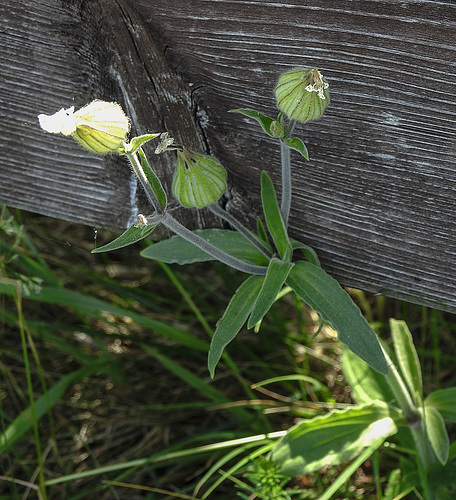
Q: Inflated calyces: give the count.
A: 3